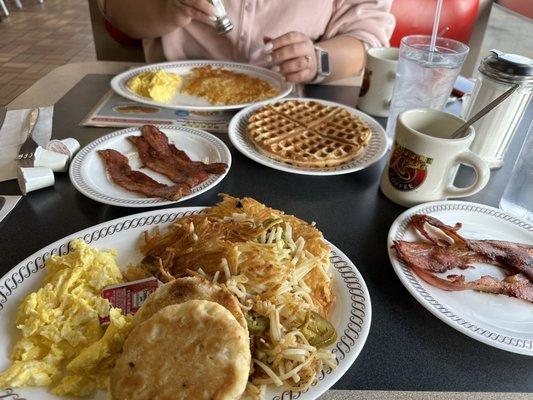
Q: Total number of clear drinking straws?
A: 1